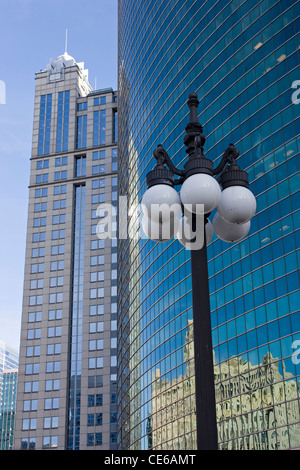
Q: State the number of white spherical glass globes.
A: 6